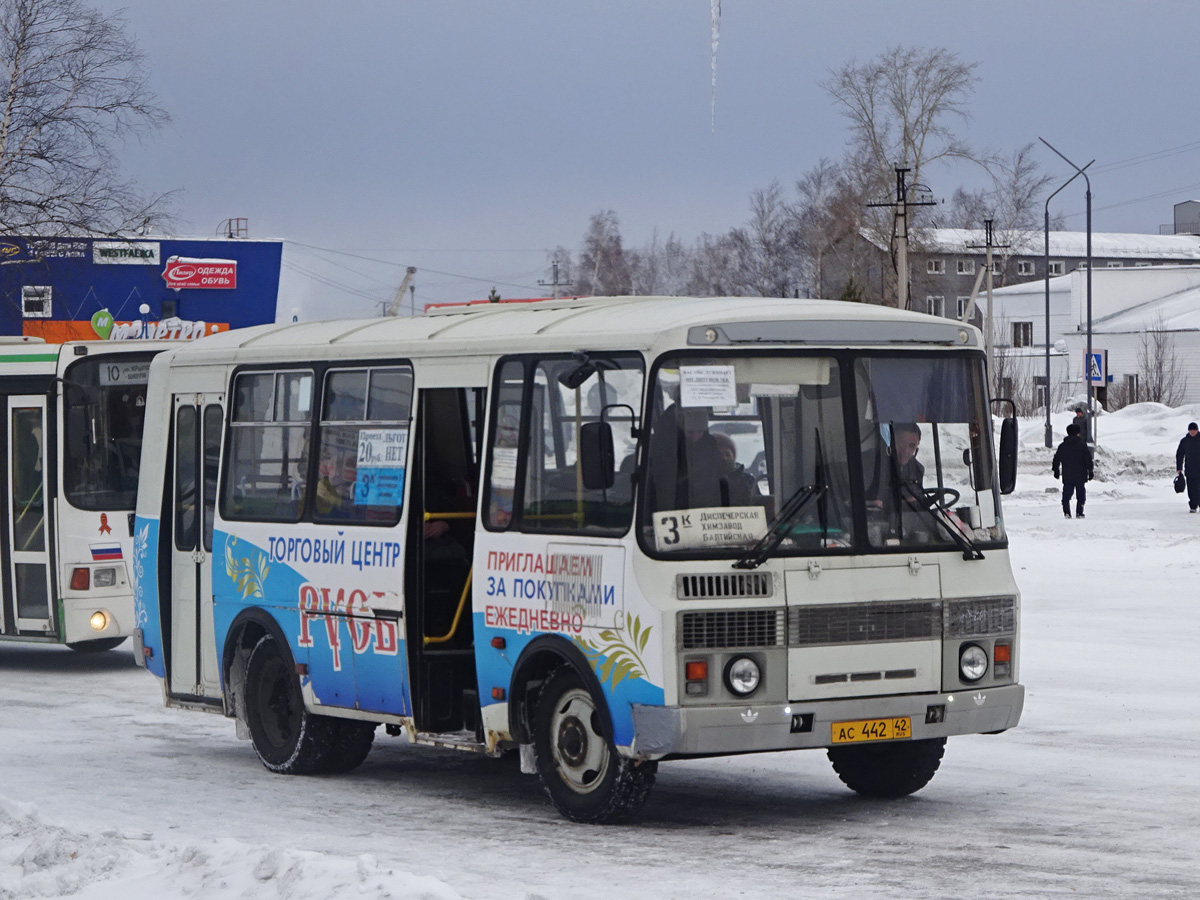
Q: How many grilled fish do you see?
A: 0